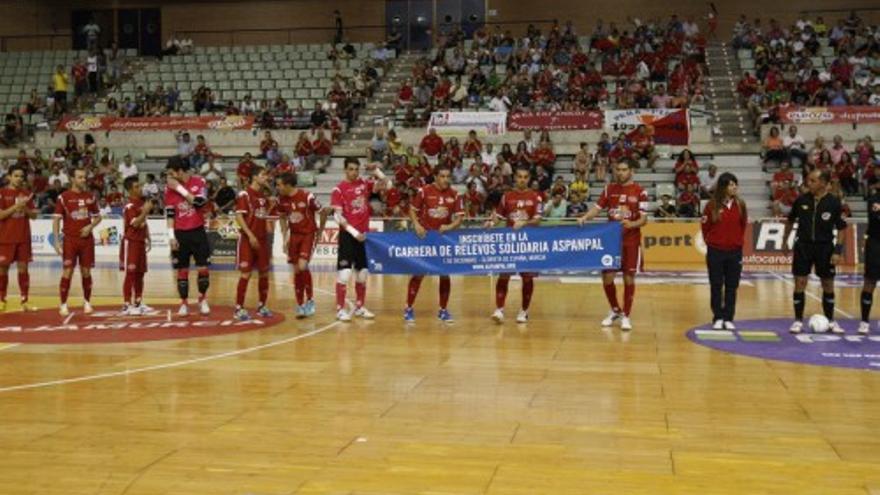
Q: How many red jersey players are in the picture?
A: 8